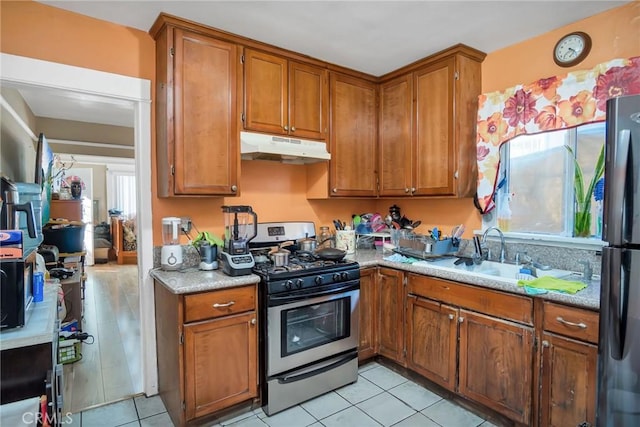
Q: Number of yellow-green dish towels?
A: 1